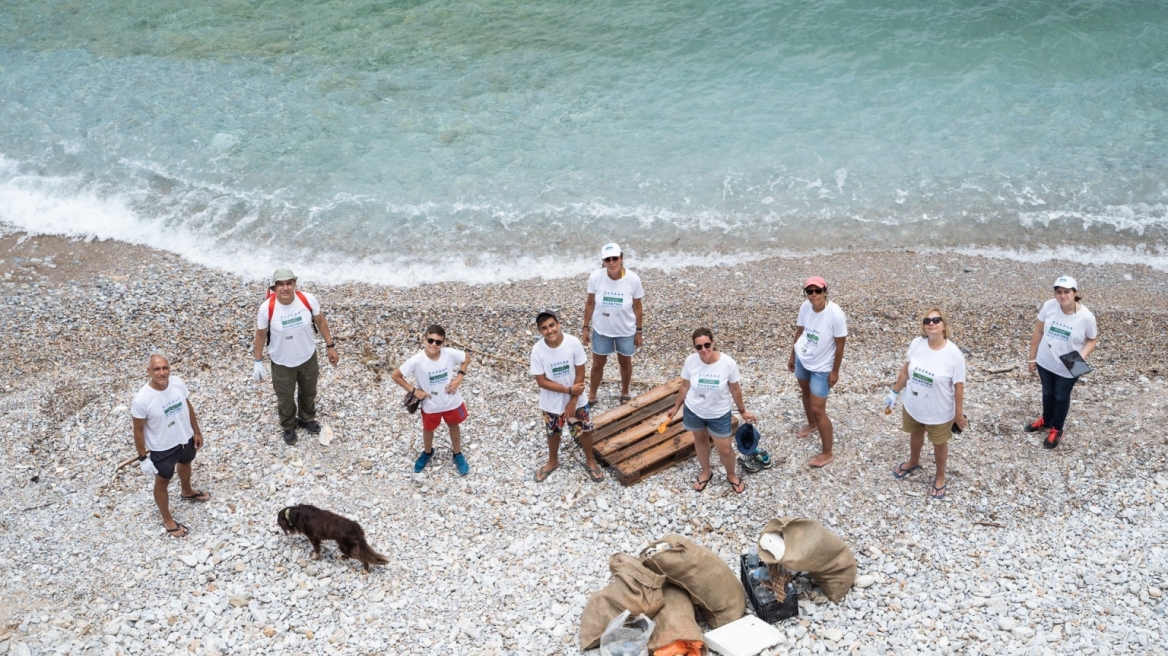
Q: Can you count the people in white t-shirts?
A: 9